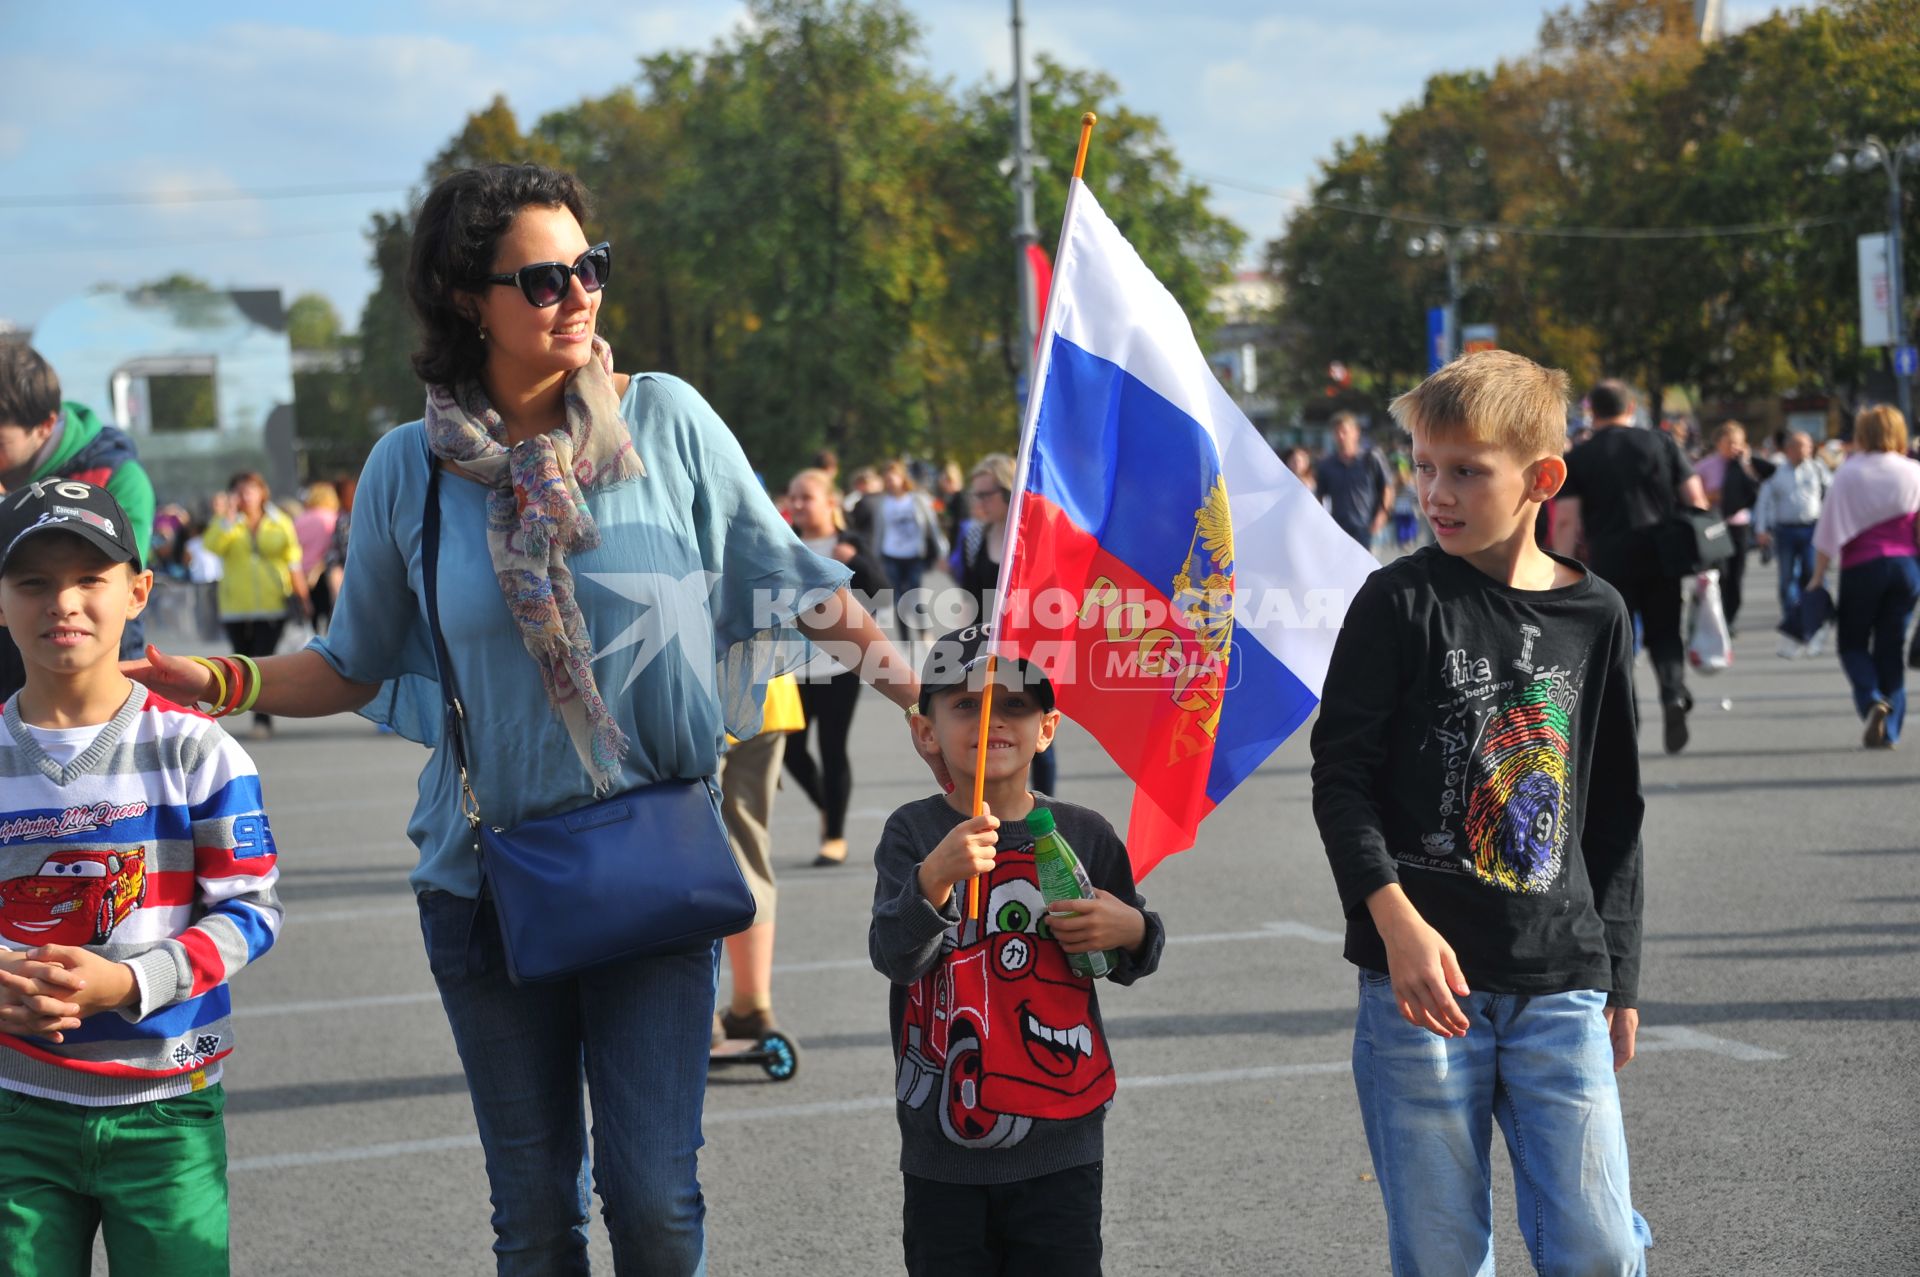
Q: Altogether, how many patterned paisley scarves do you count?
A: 1